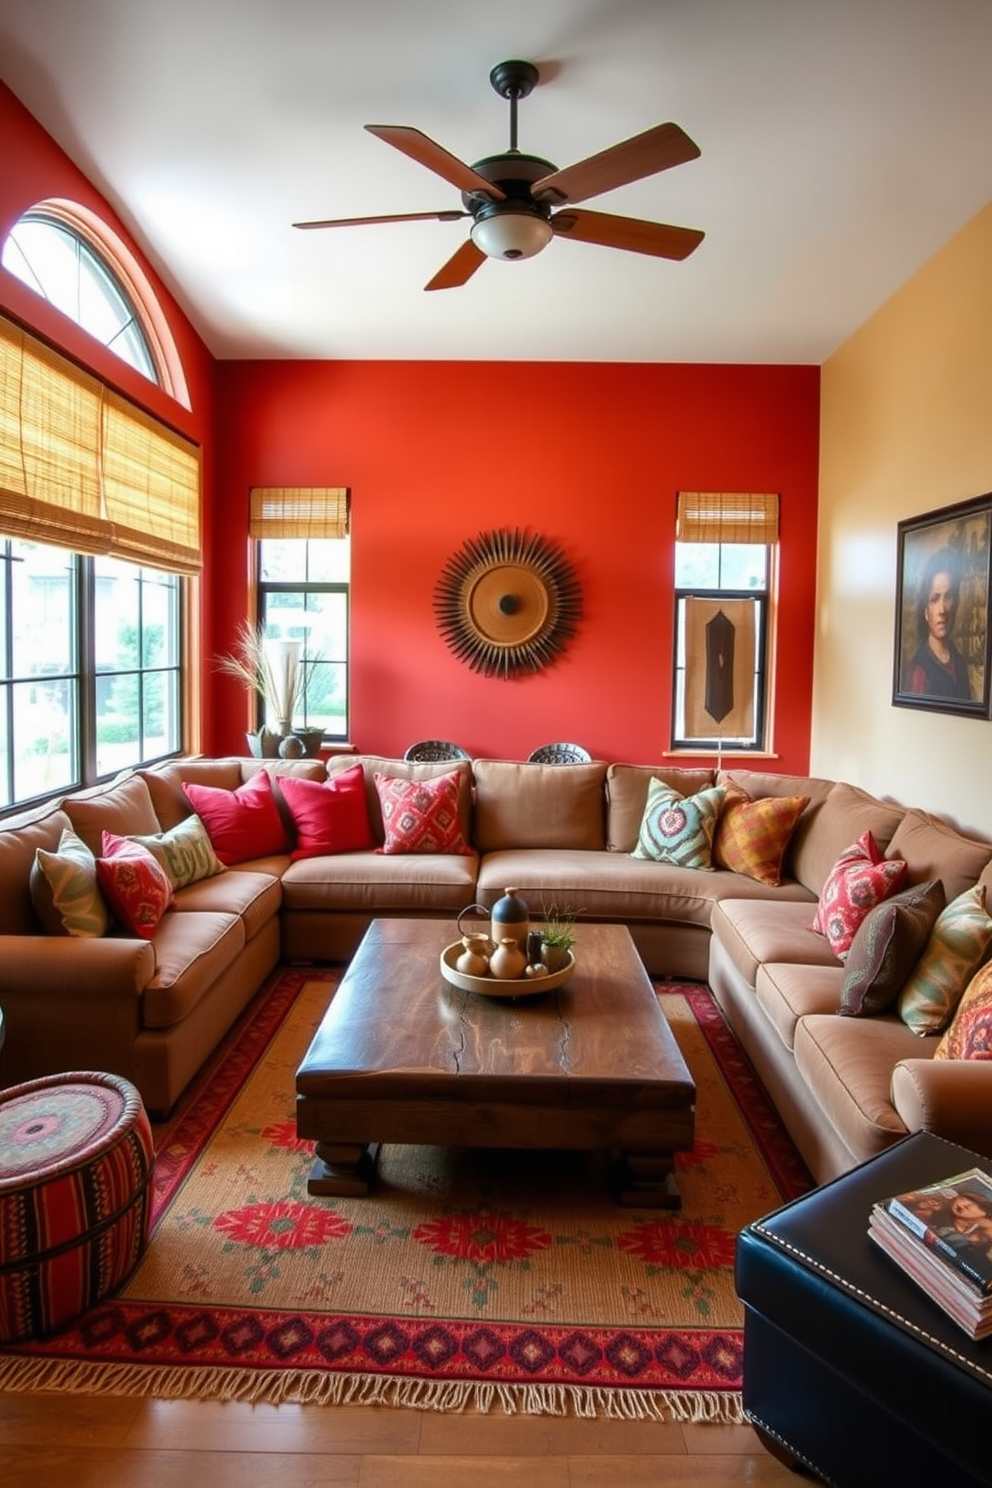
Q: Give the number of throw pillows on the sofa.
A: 12